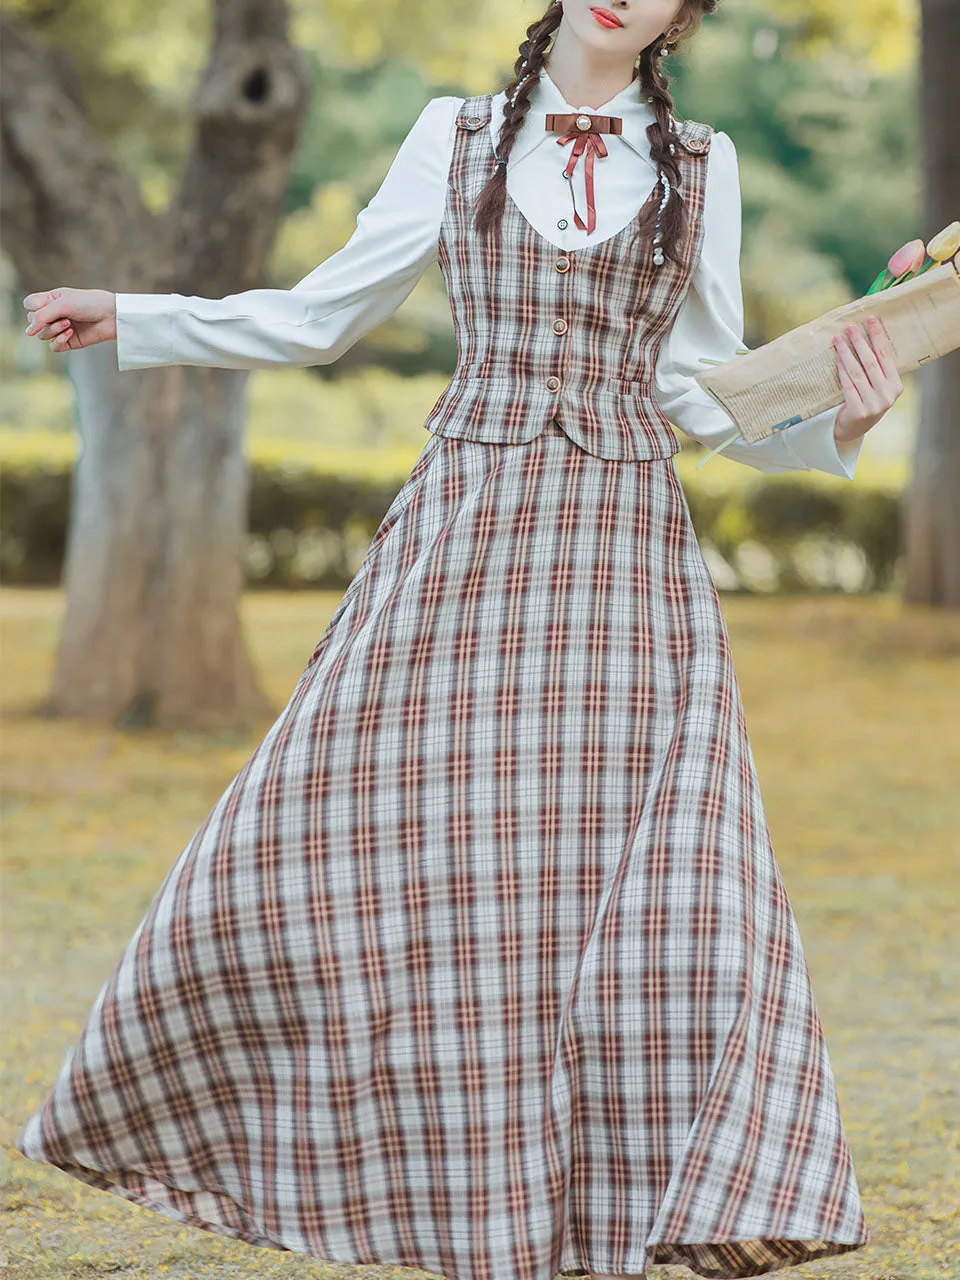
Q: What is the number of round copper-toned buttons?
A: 5